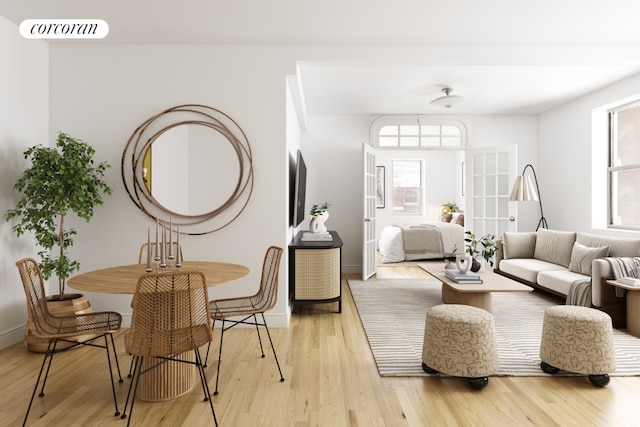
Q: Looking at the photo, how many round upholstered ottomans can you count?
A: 2